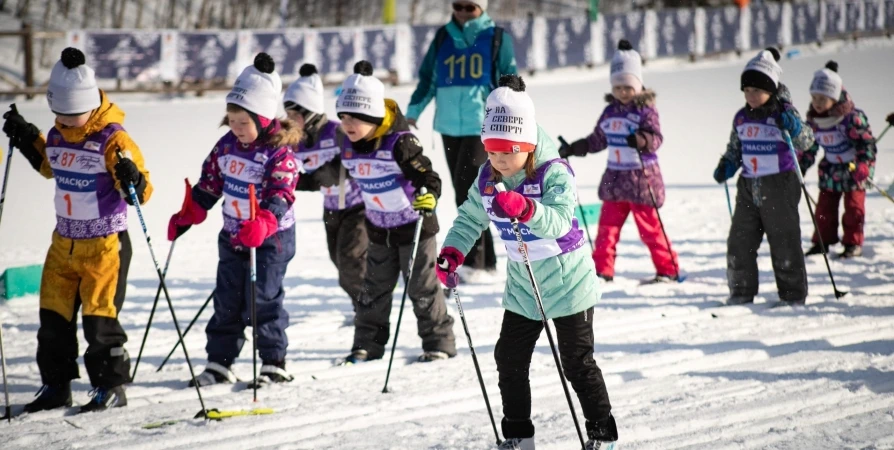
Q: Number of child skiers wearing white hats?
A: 8